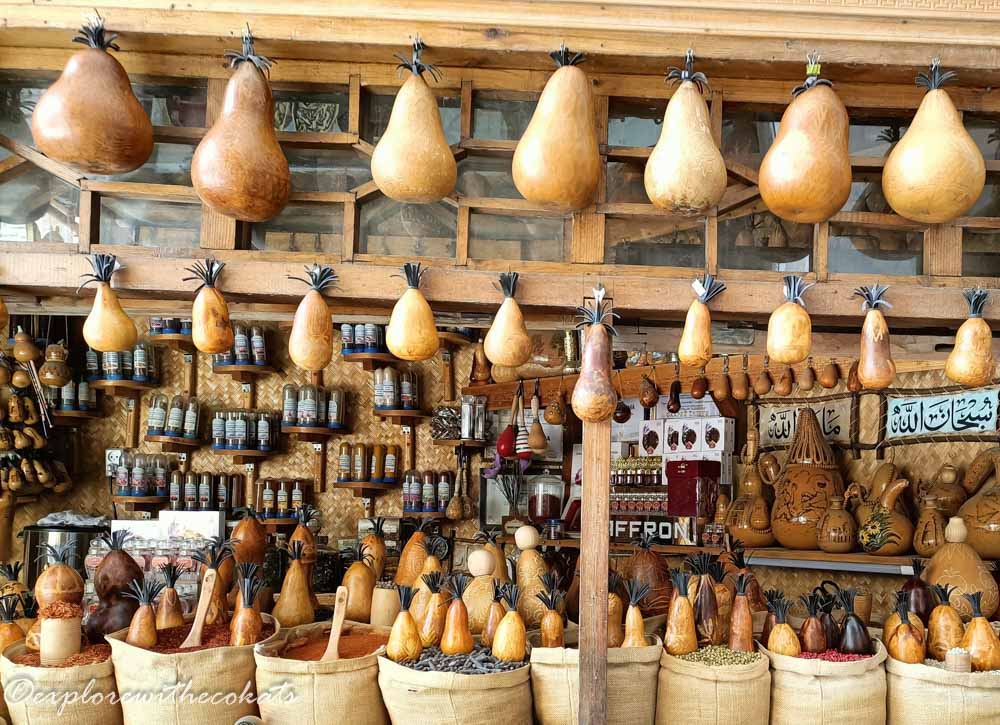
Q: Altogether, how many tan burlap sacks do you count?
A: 8